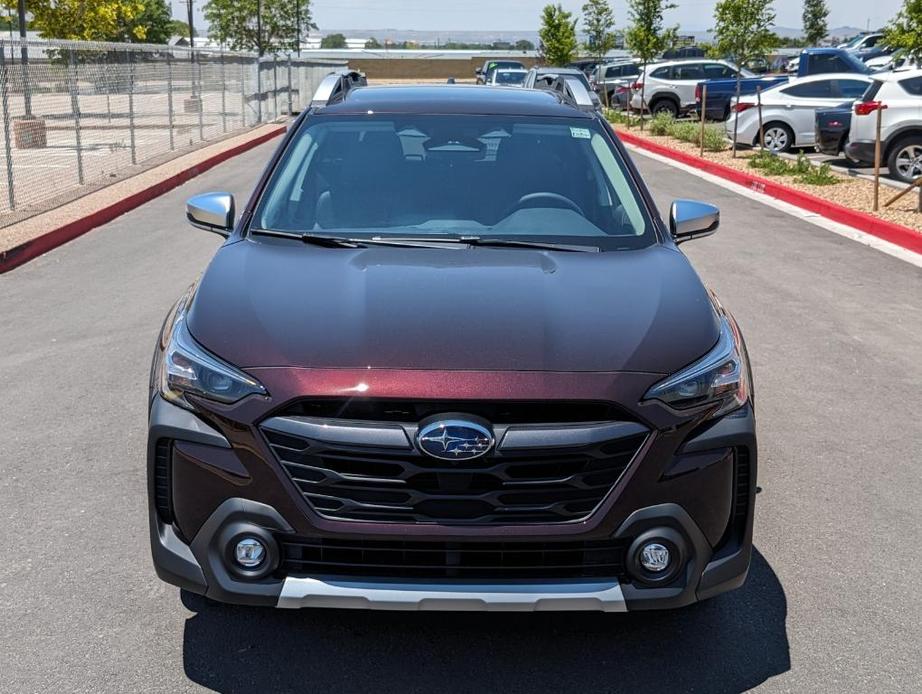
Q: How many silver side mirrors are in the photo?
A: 2